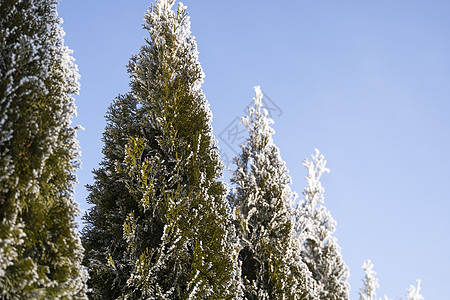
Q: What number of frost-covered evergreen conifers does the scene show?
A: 6